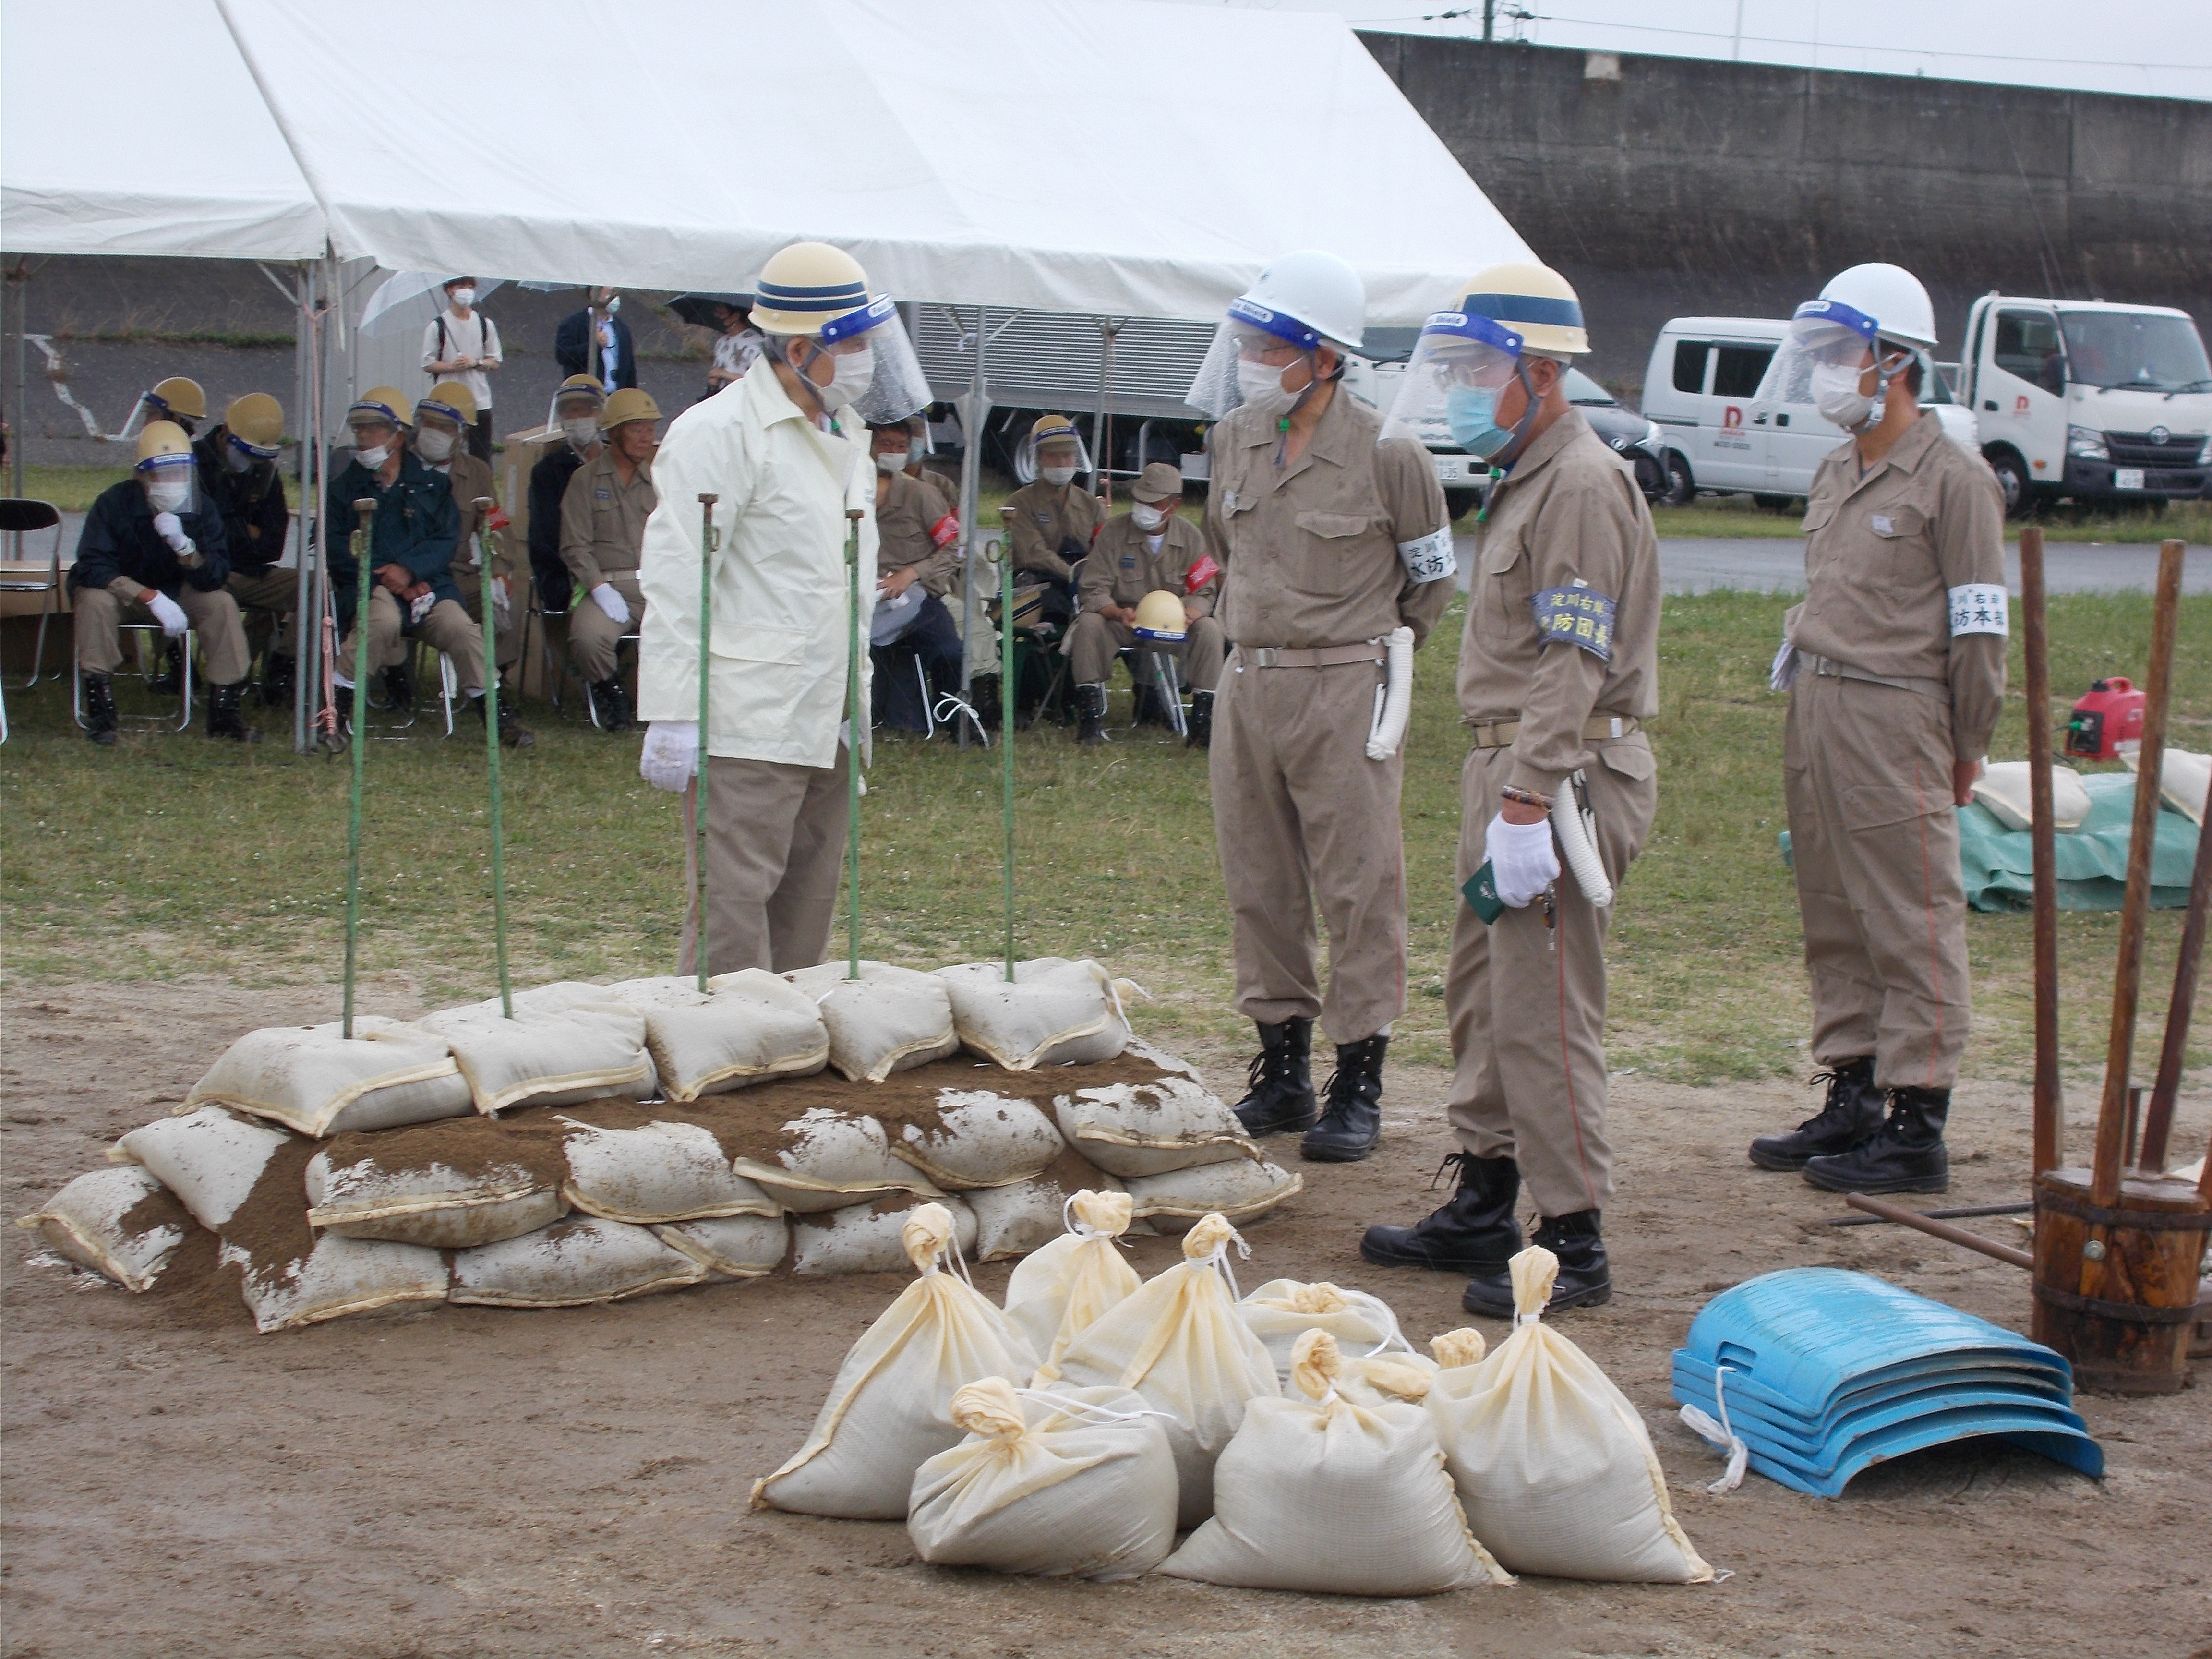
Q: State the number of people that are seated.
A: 11